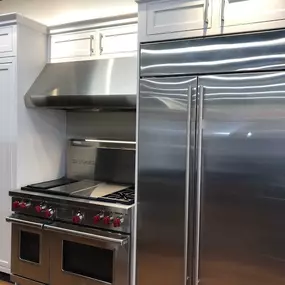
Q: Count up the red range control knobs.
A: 8